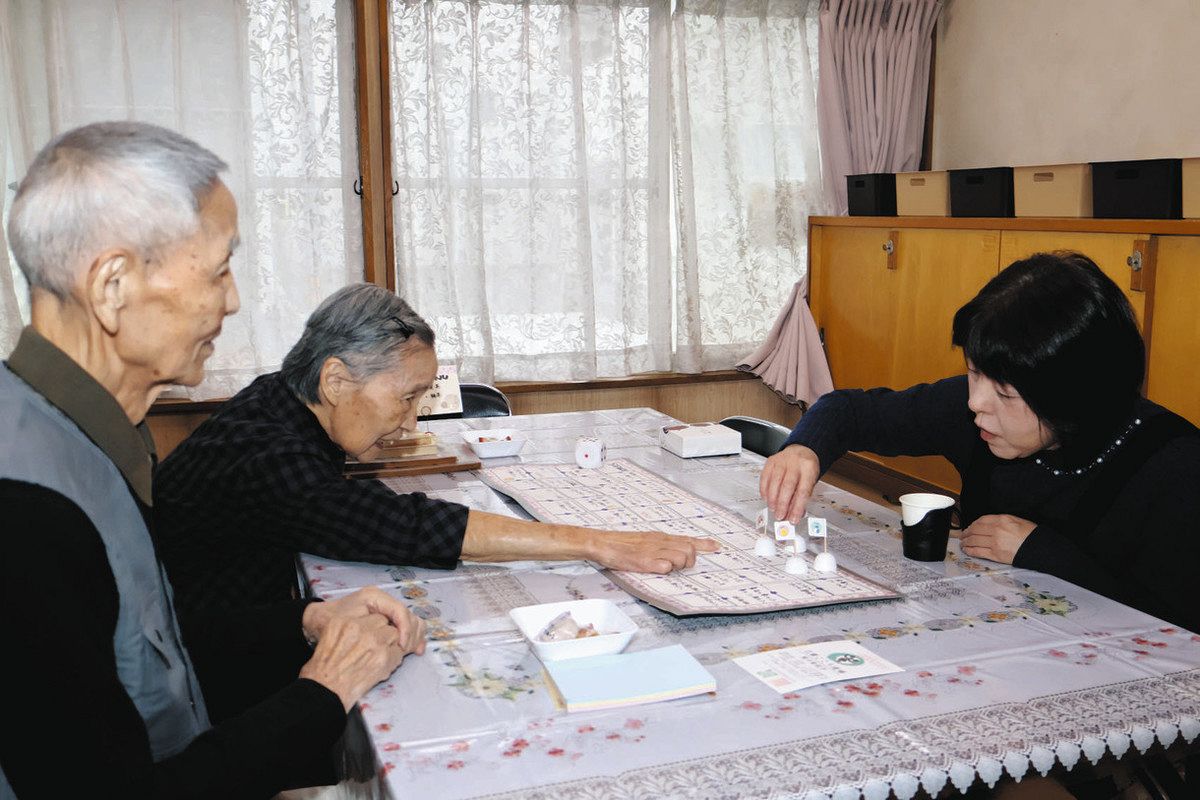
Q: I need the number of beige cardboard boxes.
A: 3